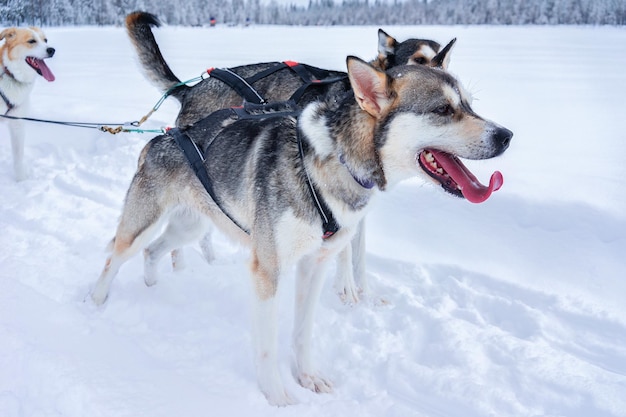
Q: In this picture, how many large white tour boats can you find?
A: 0